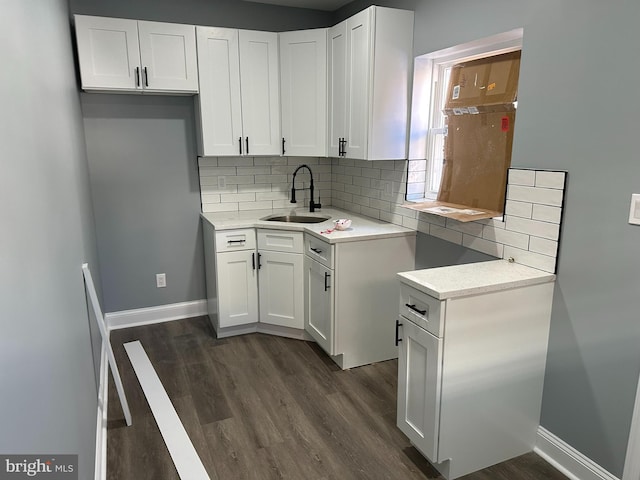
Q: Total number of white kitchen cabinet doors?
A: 11